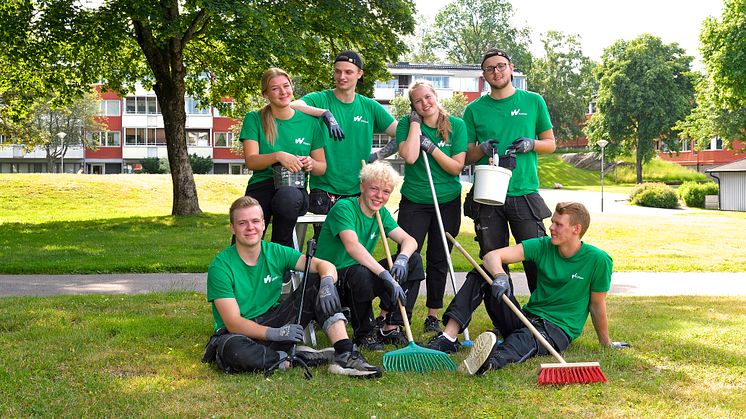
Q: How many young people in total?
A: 7